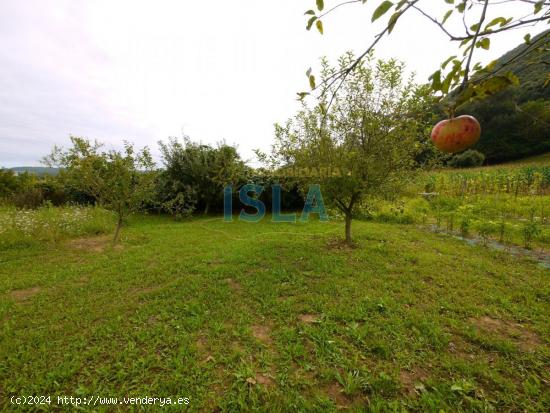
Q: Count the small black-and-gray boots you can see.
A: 0